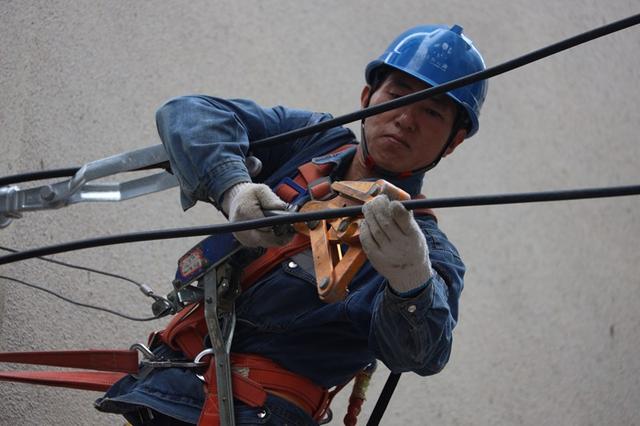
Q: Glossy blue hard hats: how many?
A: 1